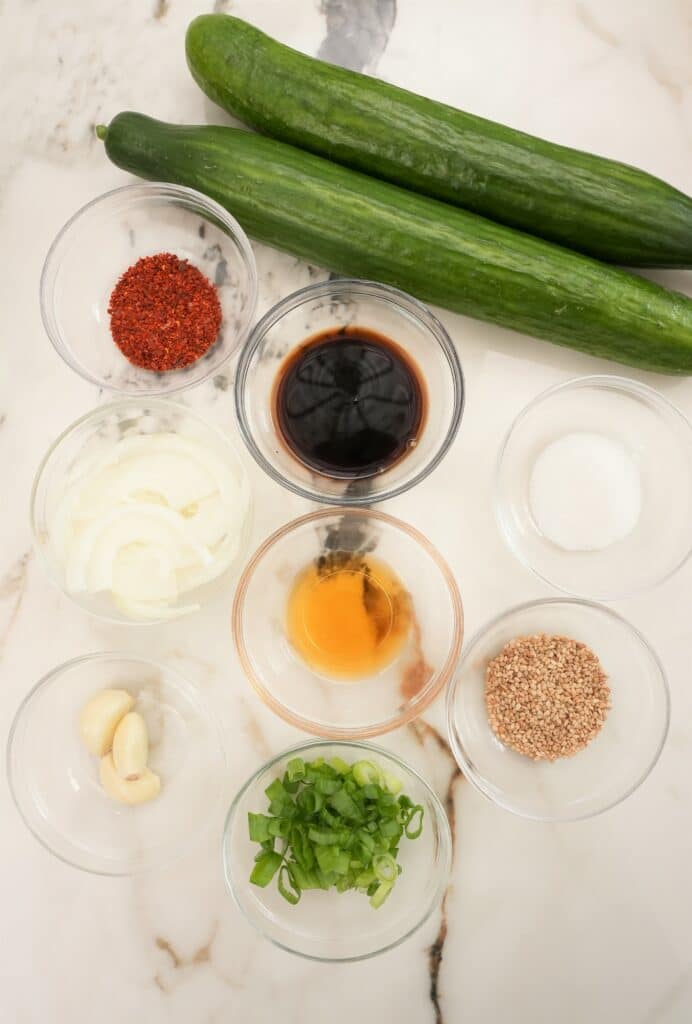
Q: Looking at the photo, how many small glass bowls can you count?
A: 8